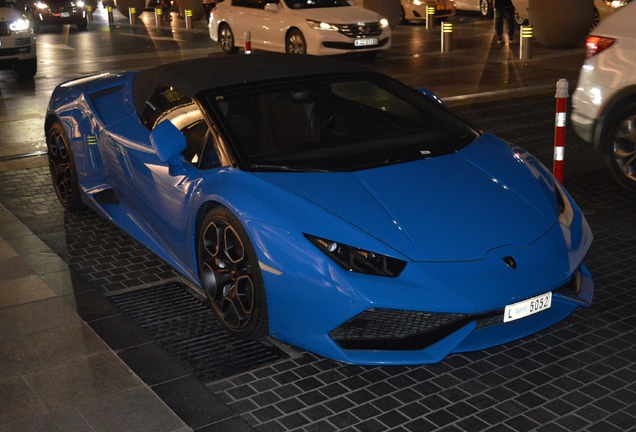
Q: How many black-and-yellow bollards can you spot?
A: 8